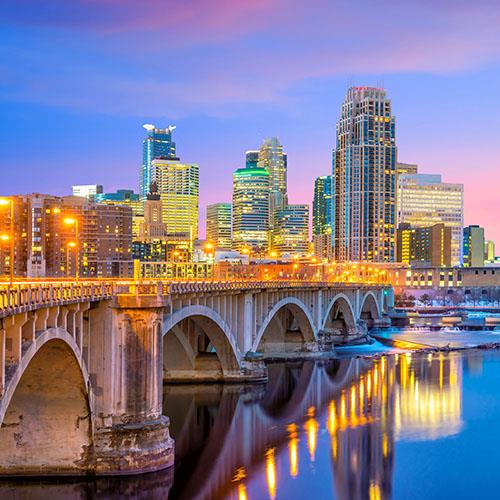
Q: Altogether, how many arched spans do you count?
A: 5